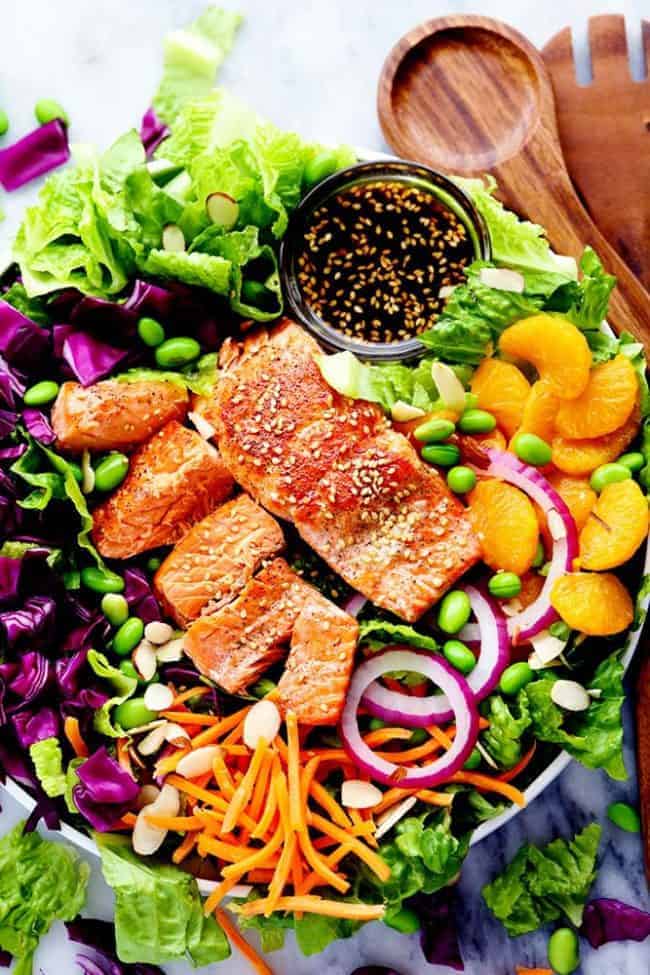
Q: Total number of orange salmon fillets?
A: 6